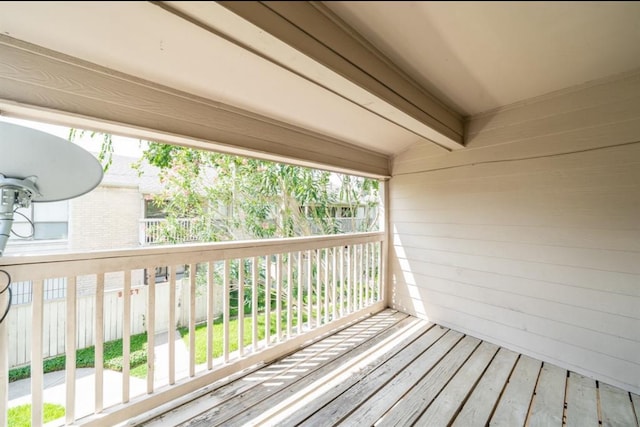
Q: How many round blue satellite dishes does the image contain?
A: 0